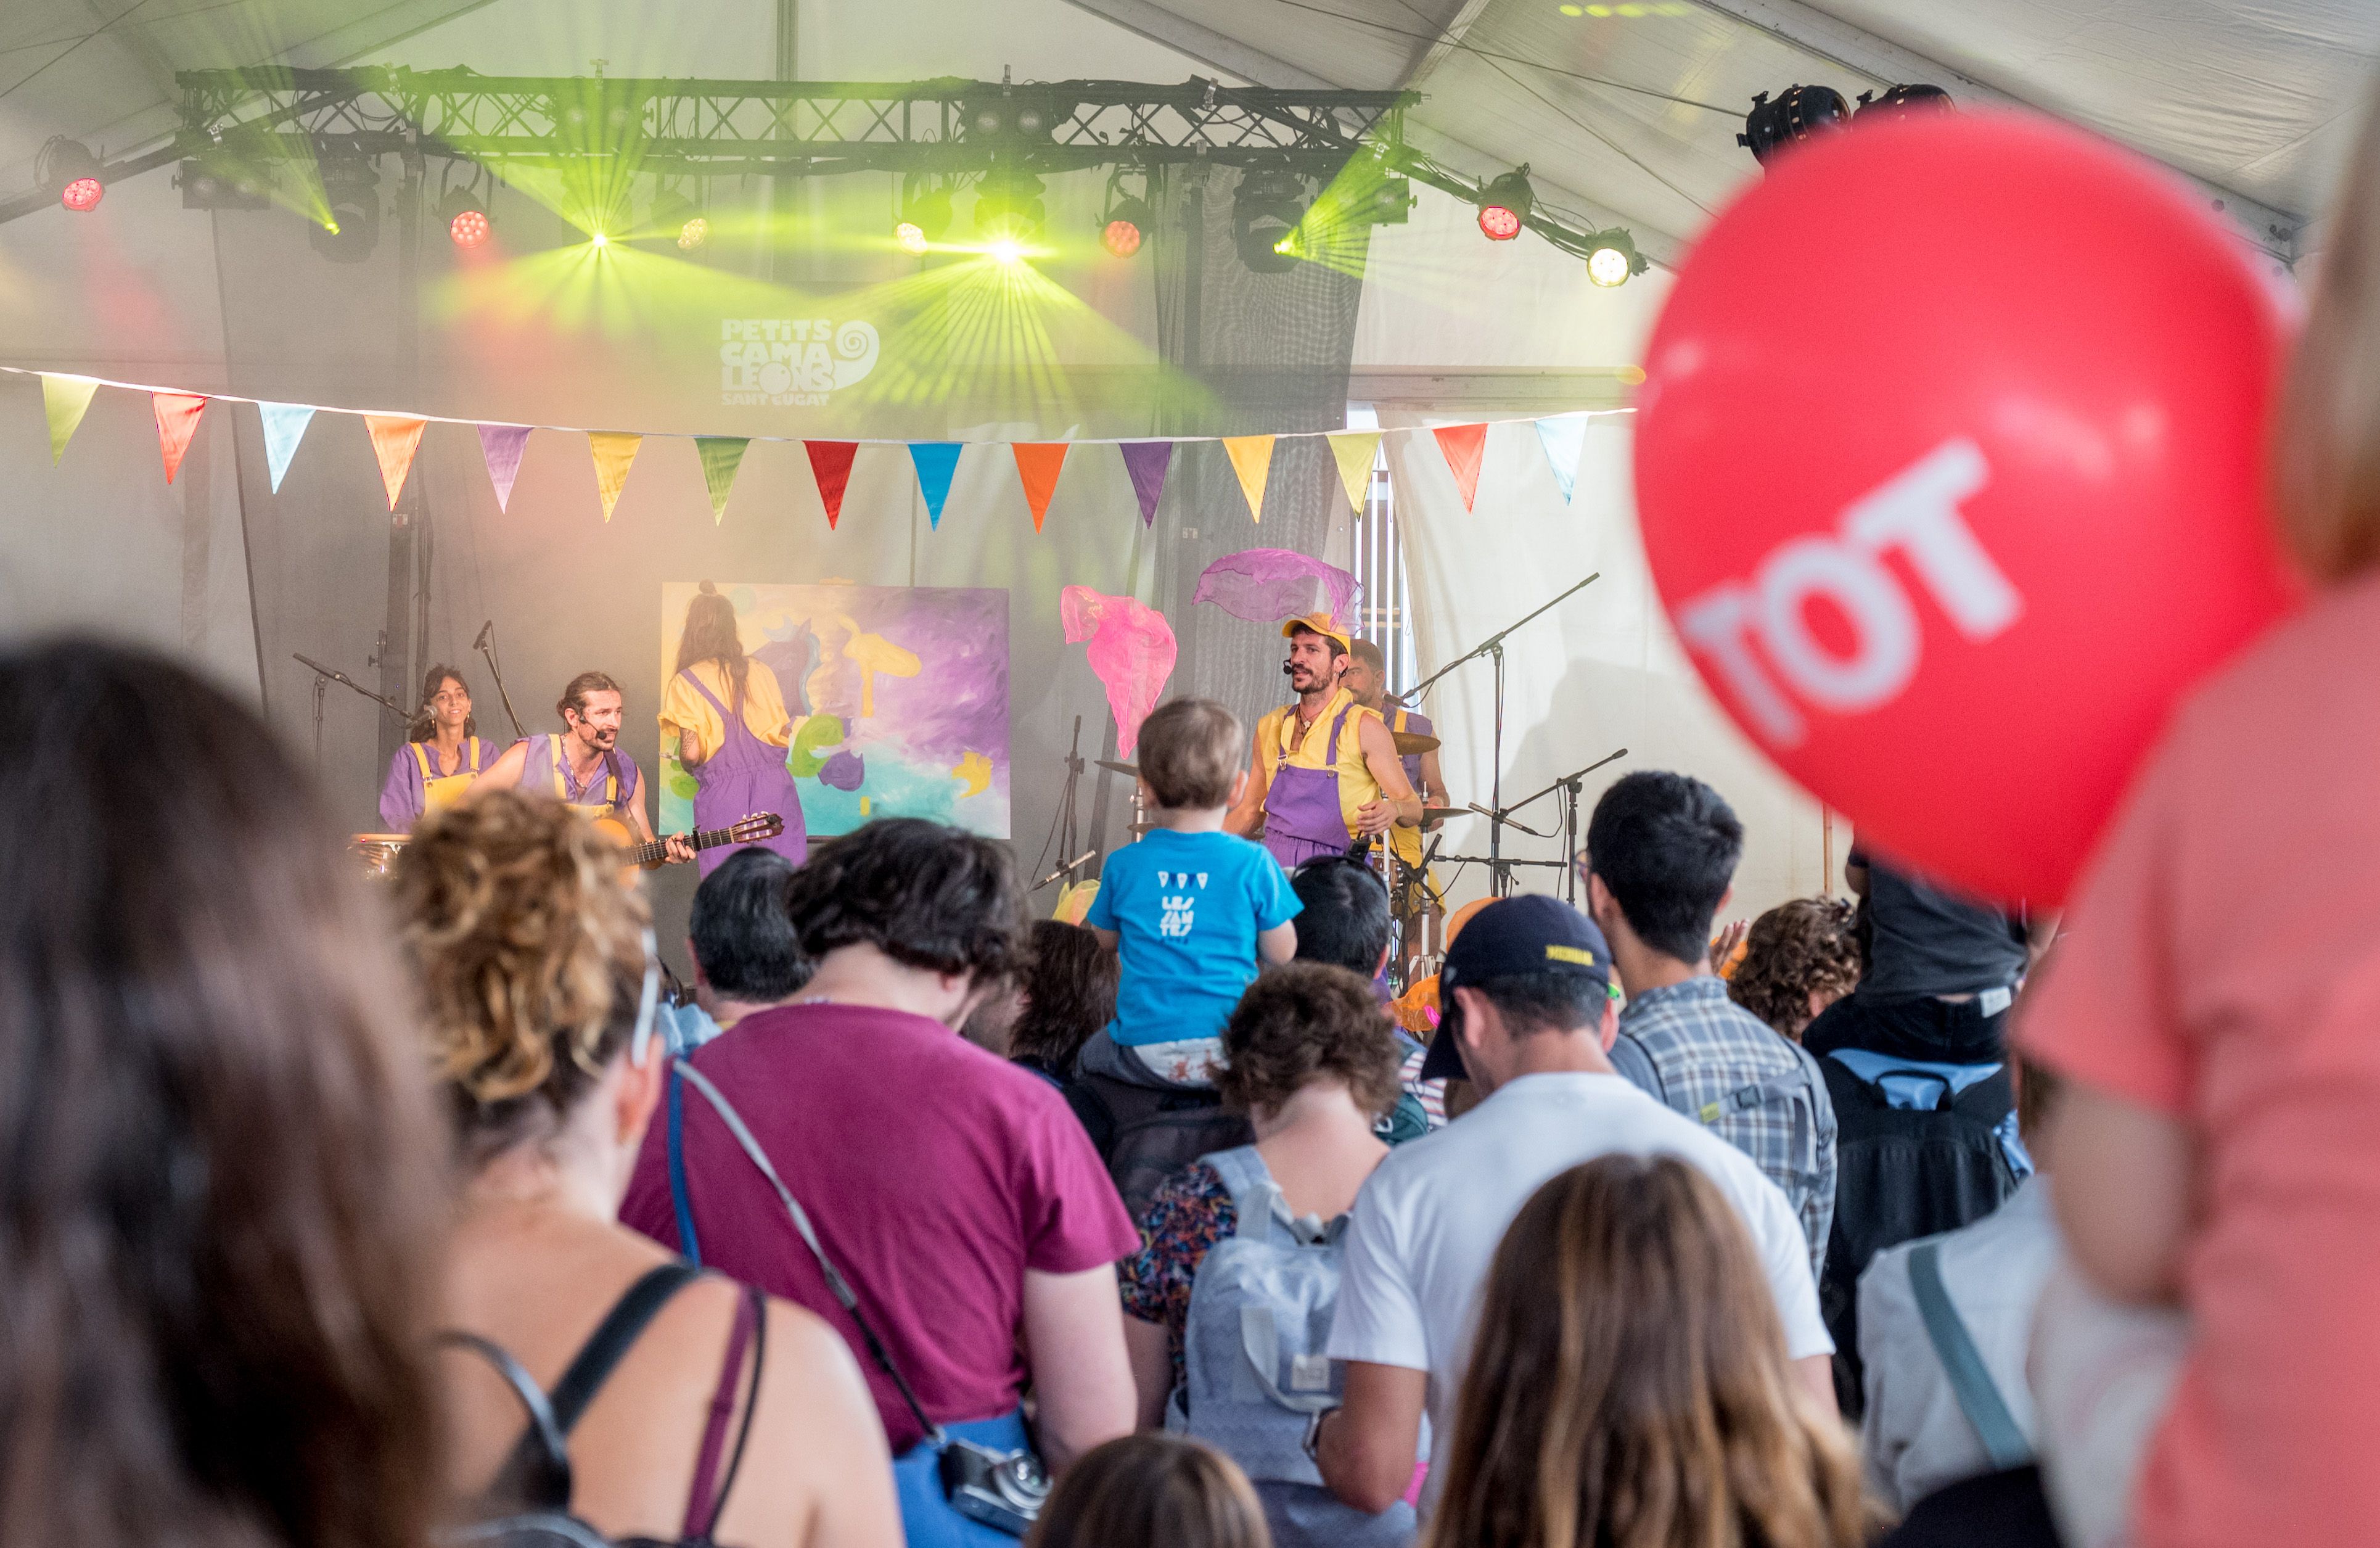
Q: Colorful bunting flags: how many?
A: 15